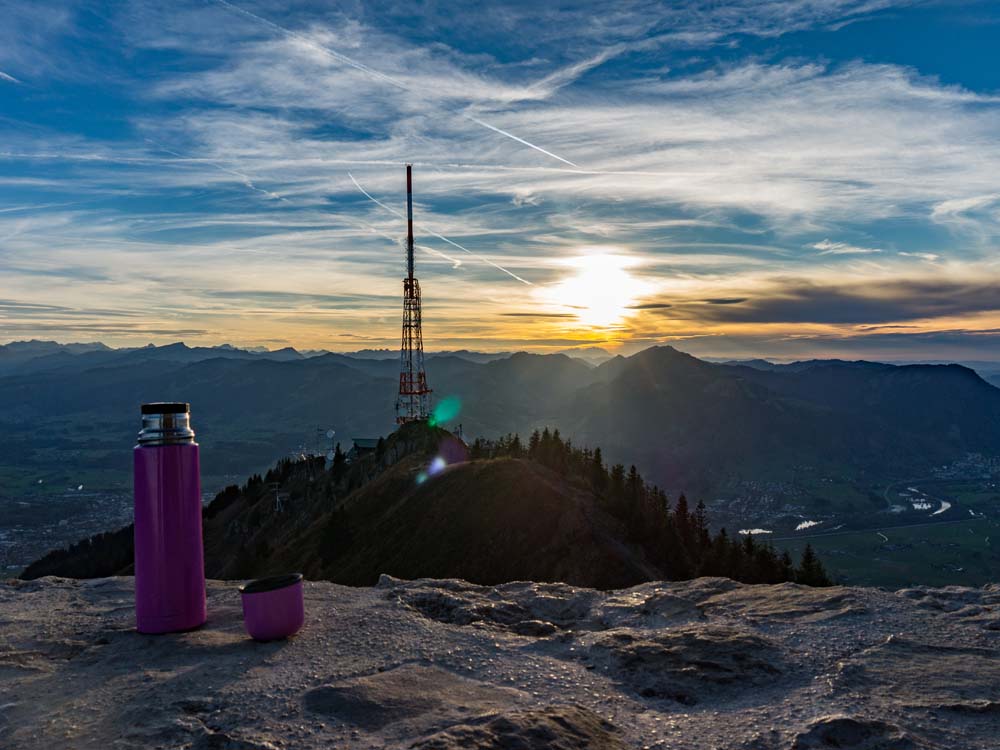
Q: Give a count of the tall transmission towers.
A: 1